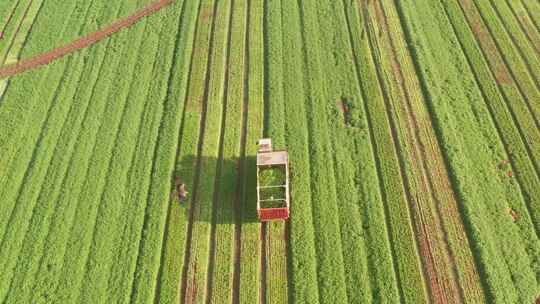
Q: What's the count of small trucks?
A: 1